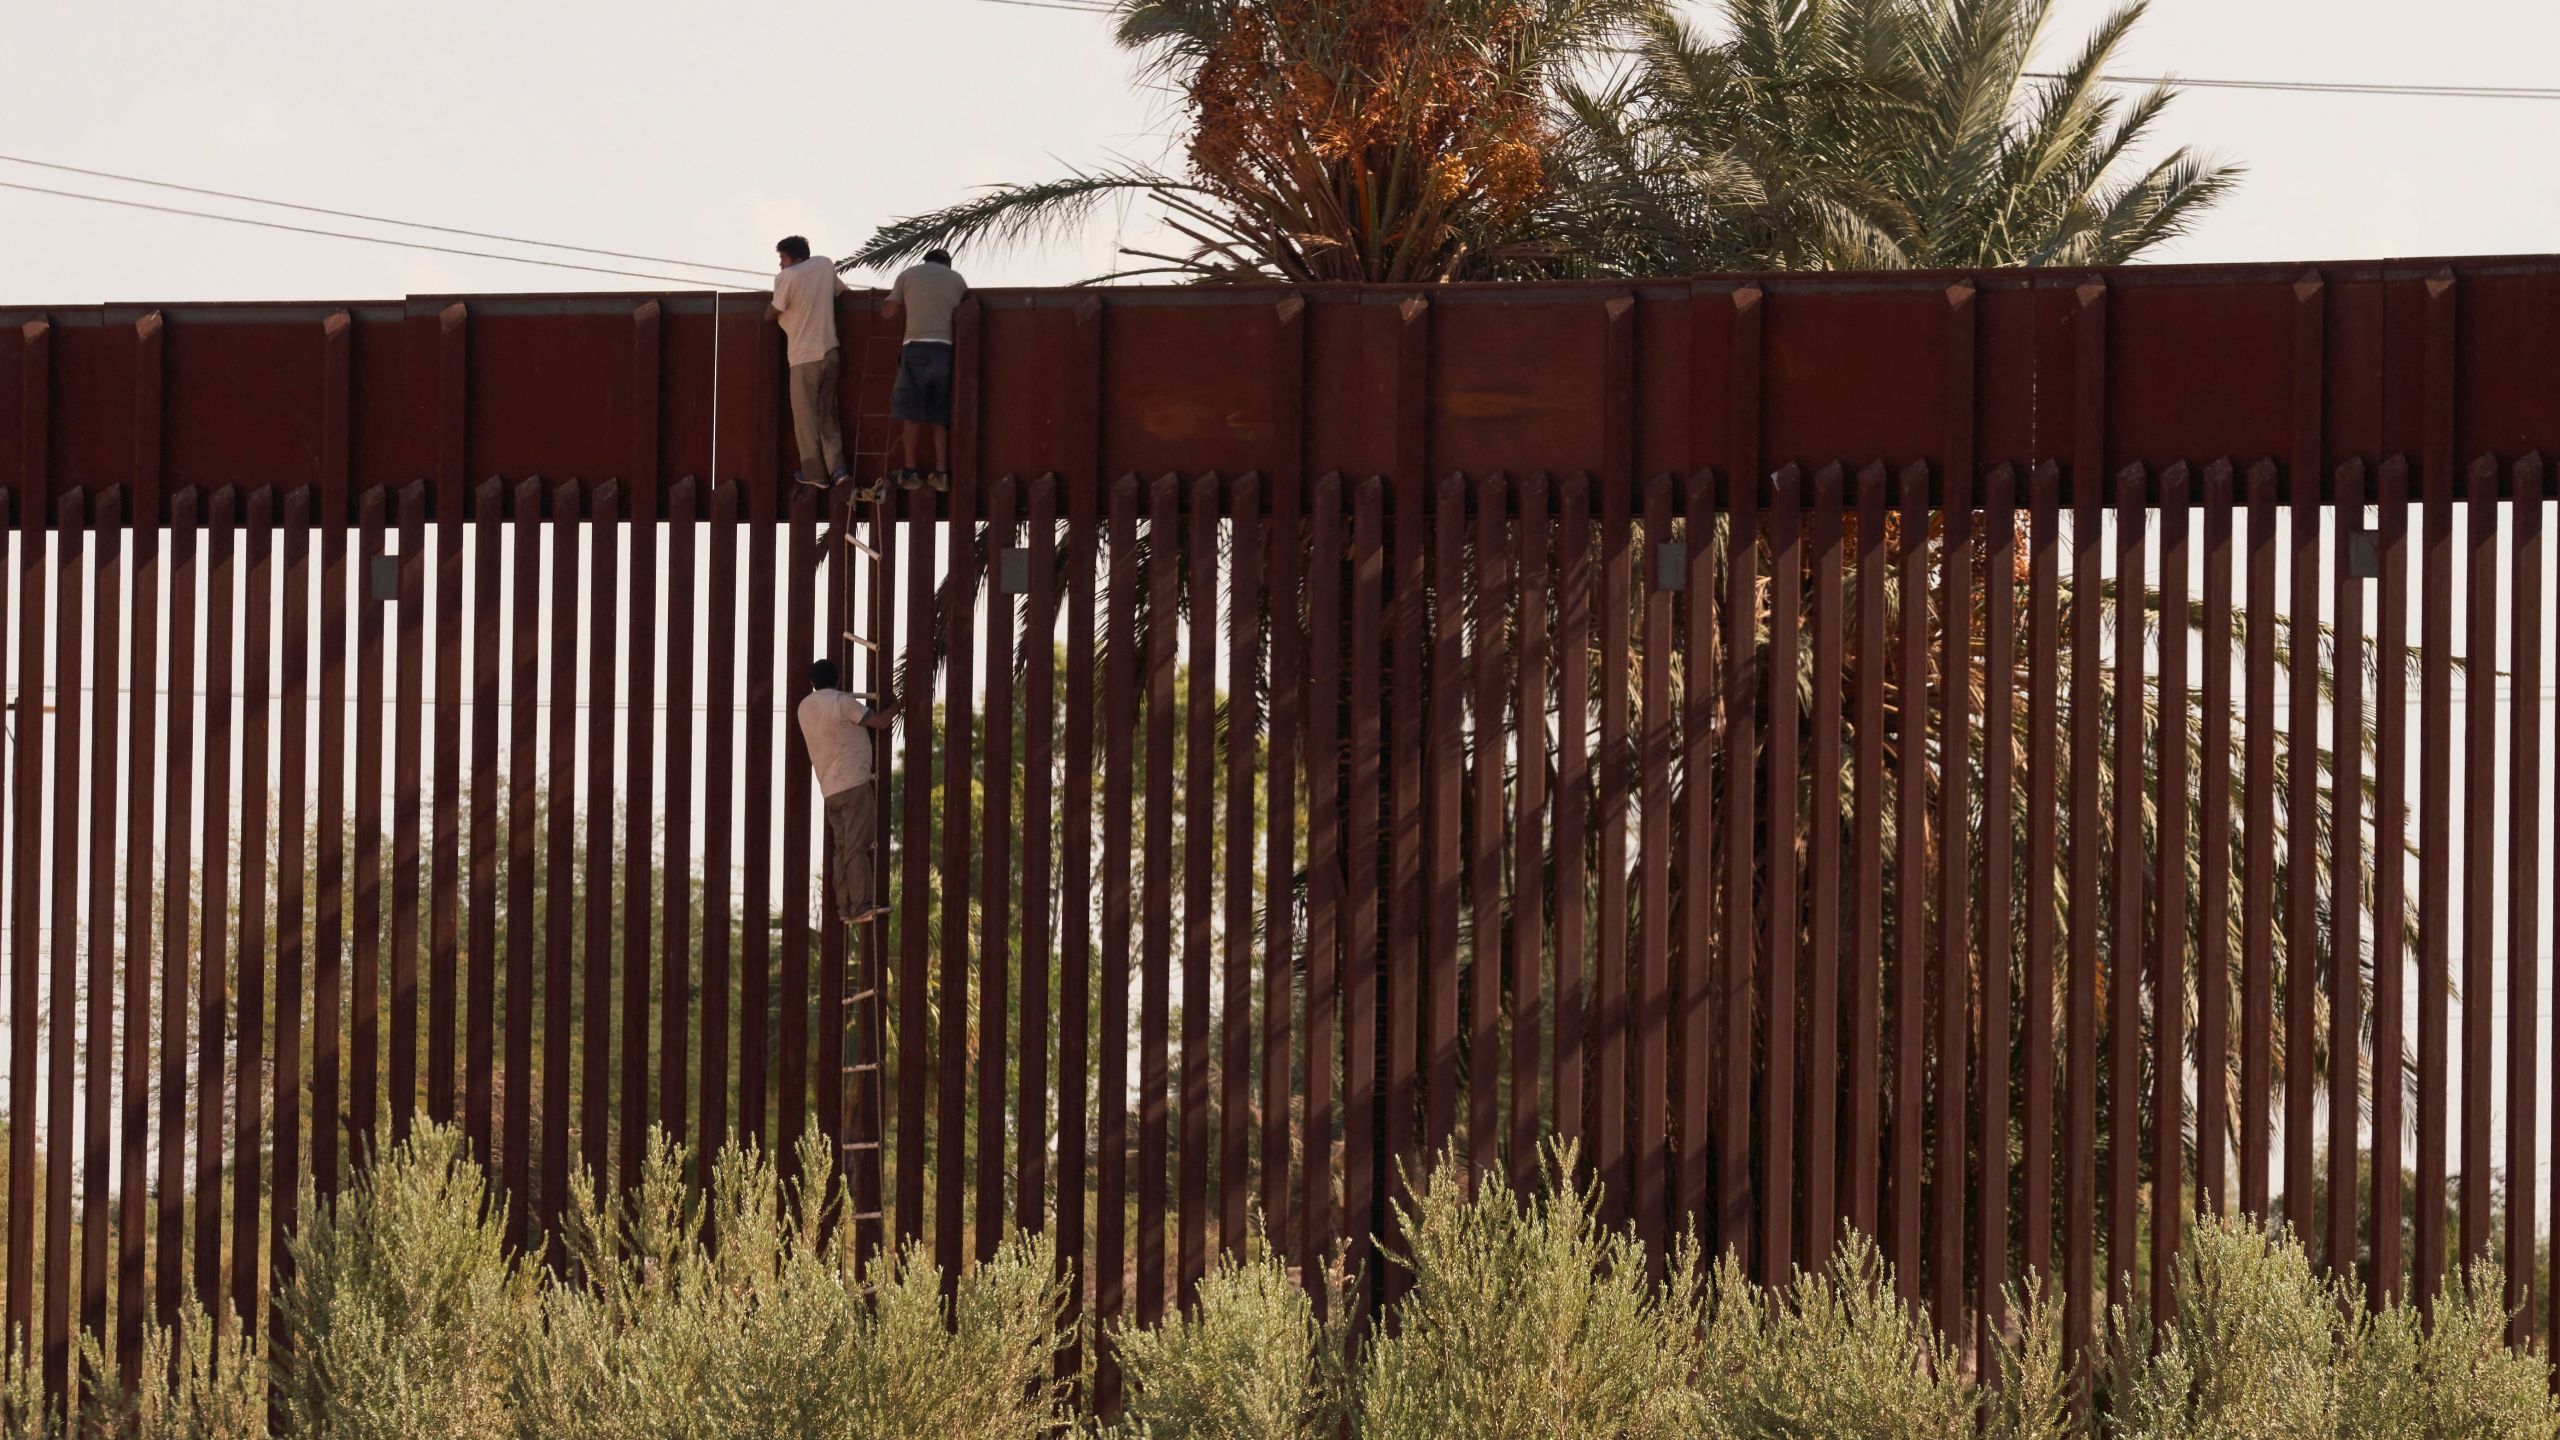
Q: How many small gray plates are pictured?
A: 4